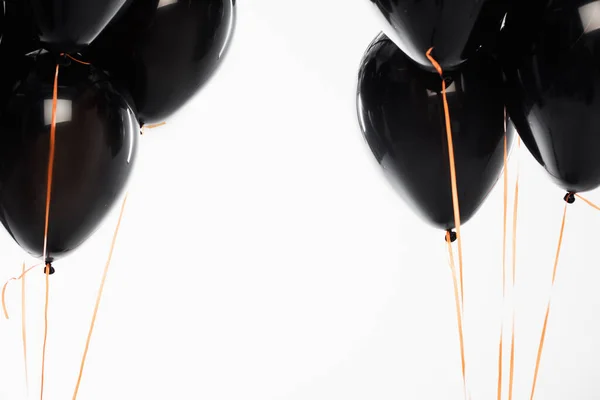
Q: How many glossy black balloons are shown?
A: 6